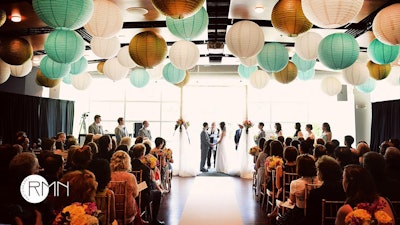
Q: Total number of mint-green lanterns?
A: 15